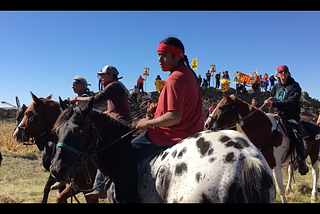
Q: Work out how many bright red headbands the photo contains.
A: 1